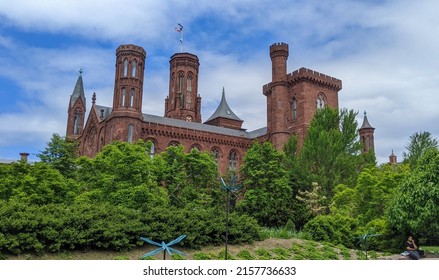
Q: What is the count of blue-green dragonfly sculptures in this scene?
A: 3